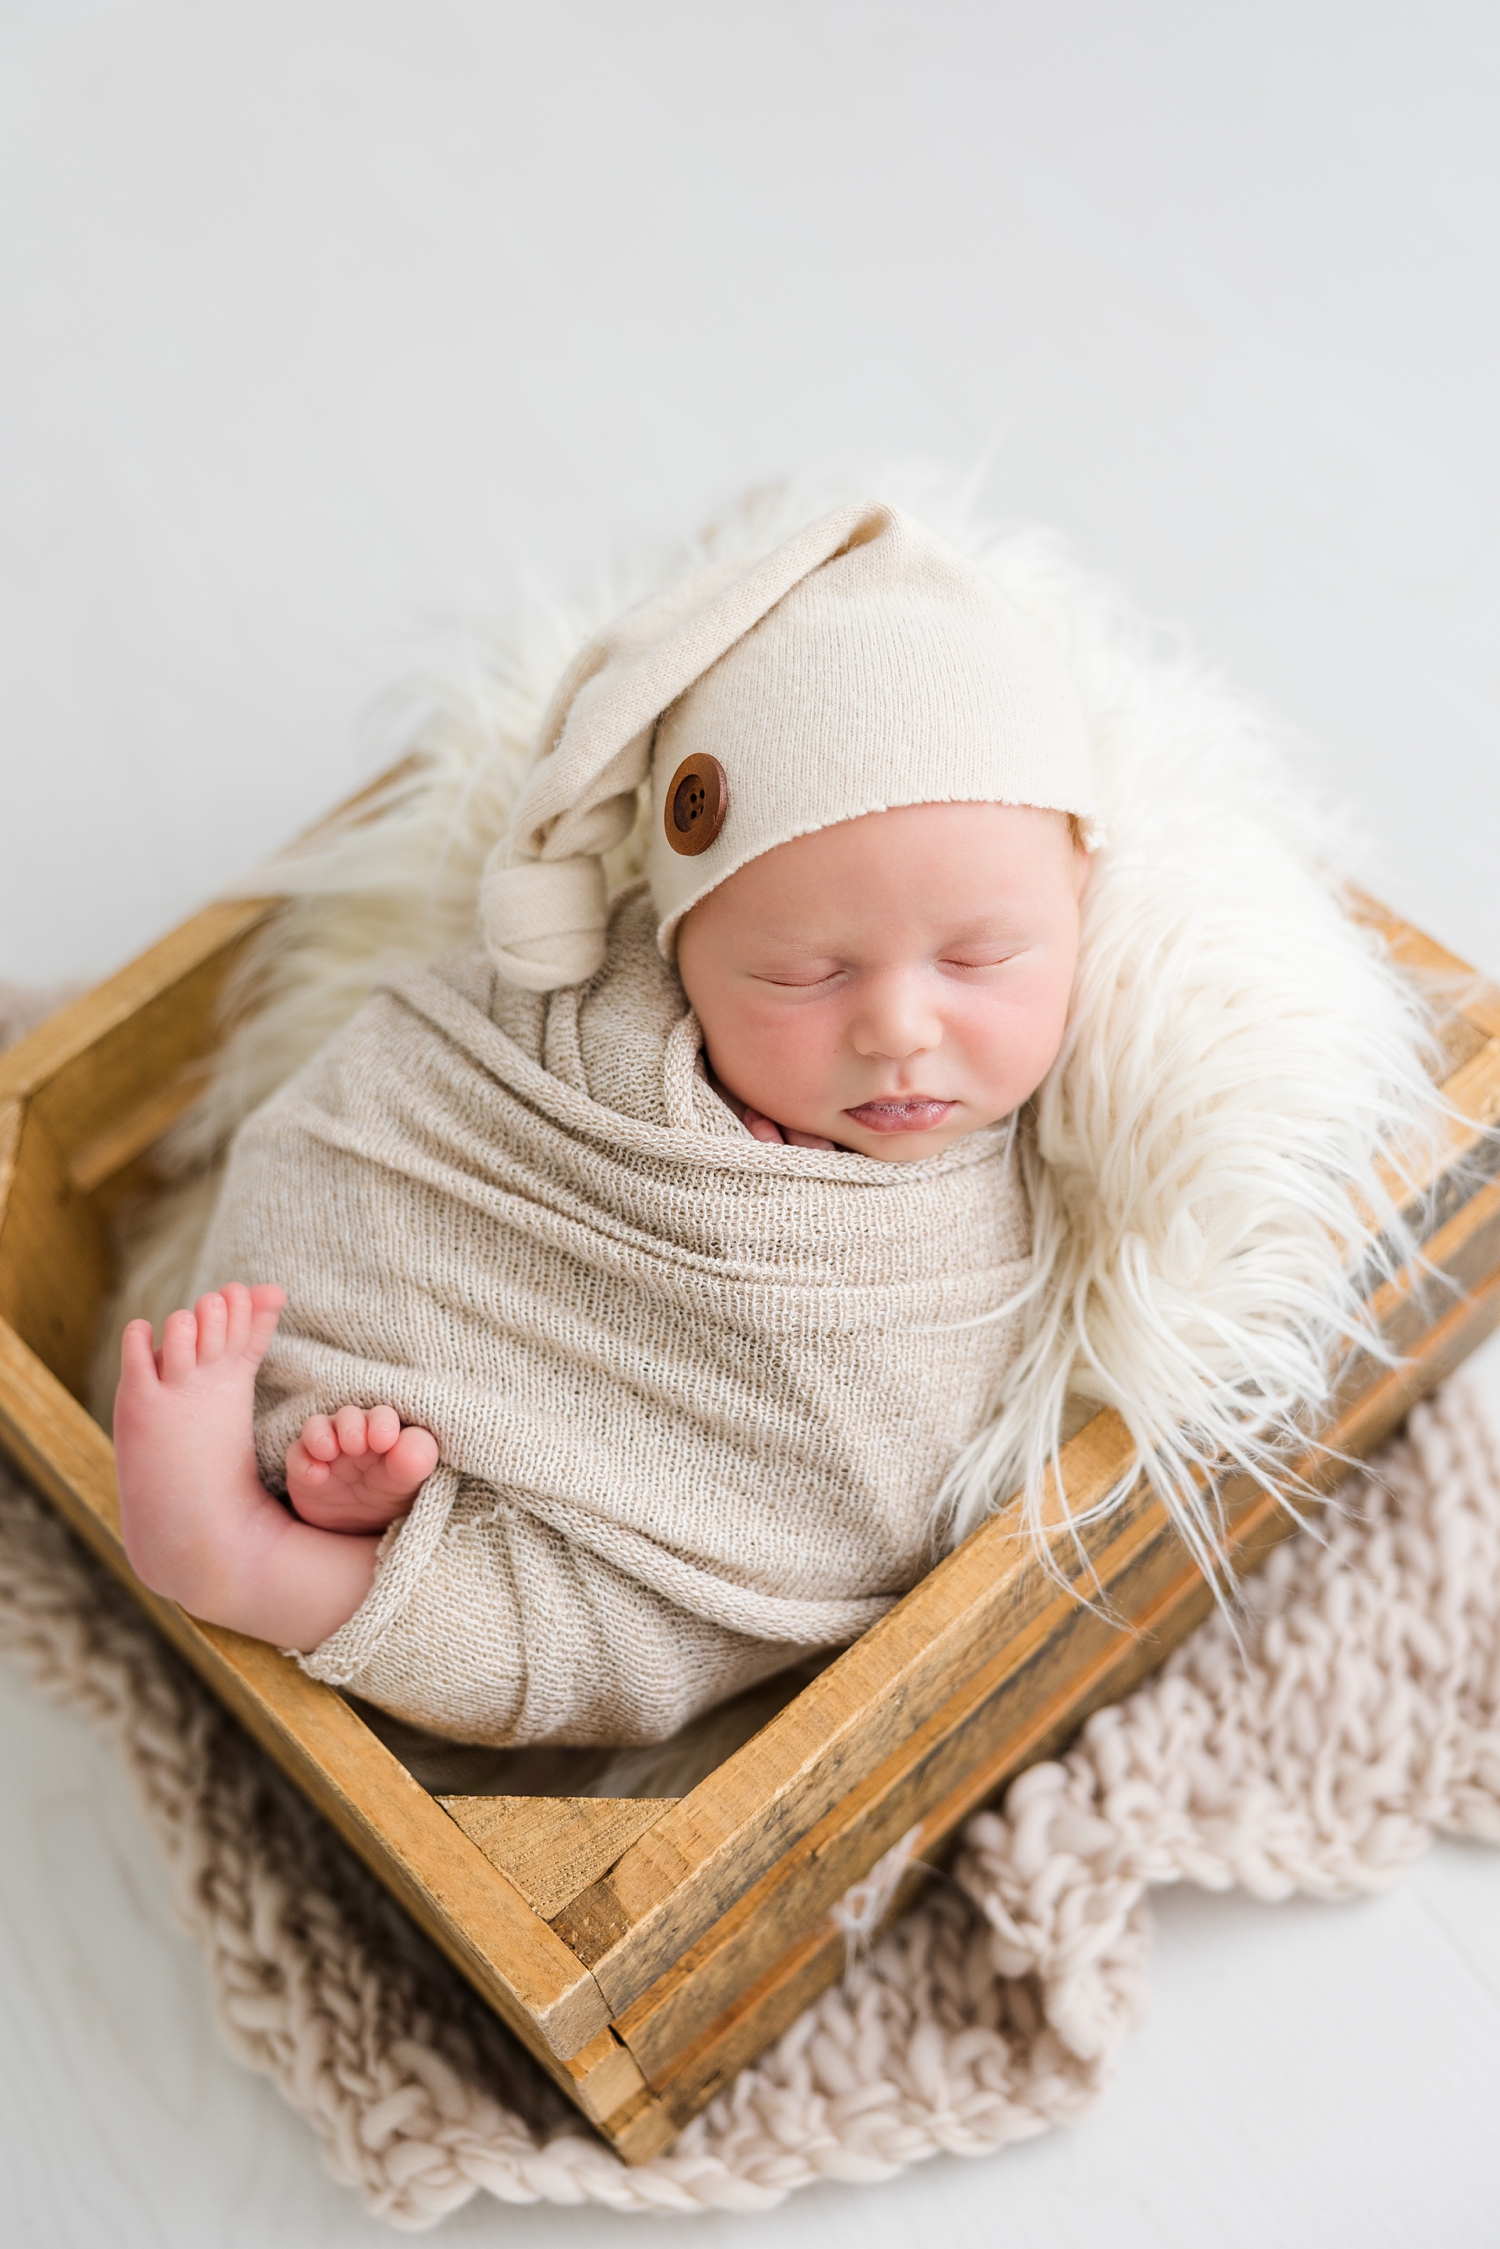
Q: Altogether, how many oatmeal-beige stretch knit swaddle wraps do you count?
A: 1